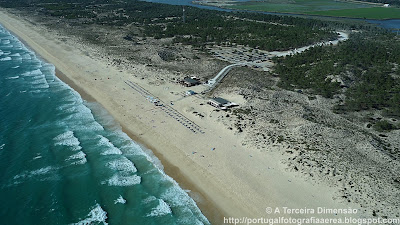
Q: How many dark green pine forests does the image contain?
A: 2